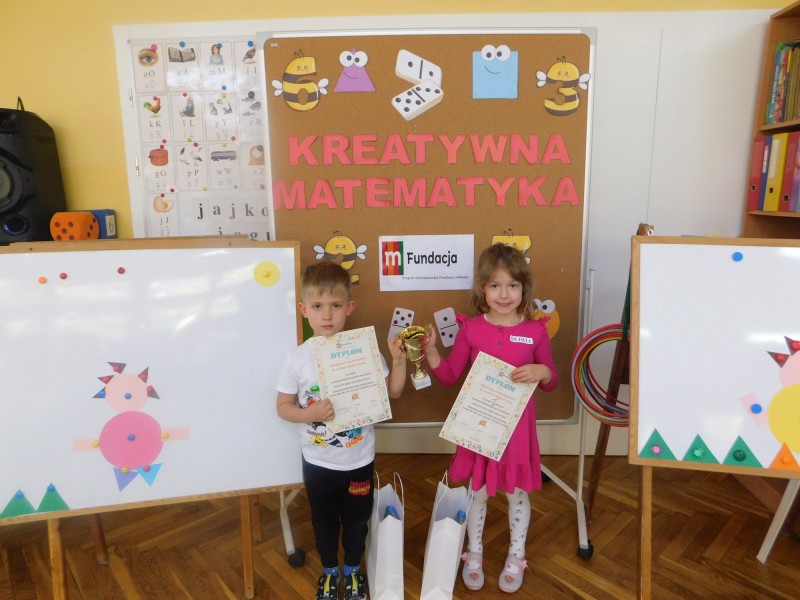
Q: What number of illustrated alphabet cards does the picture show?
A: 13